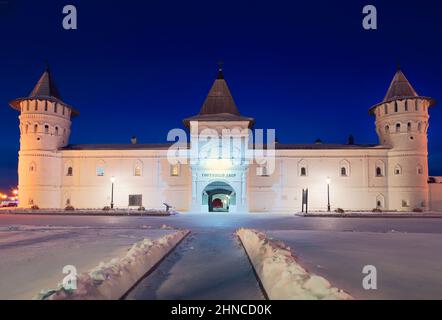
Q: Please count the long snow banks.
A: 2